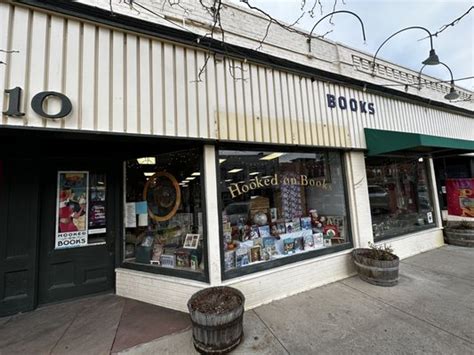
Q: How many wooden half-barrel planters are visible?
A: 3